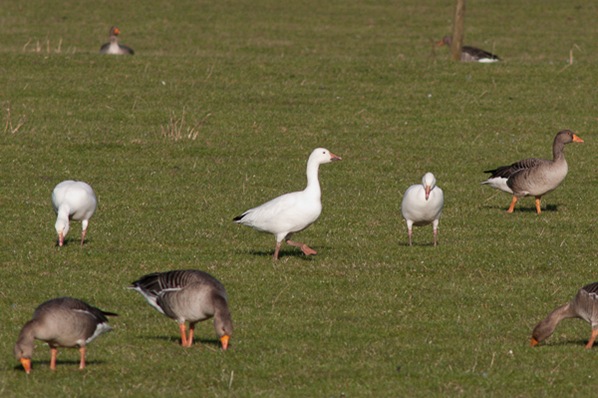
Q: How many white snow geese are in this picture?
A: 3